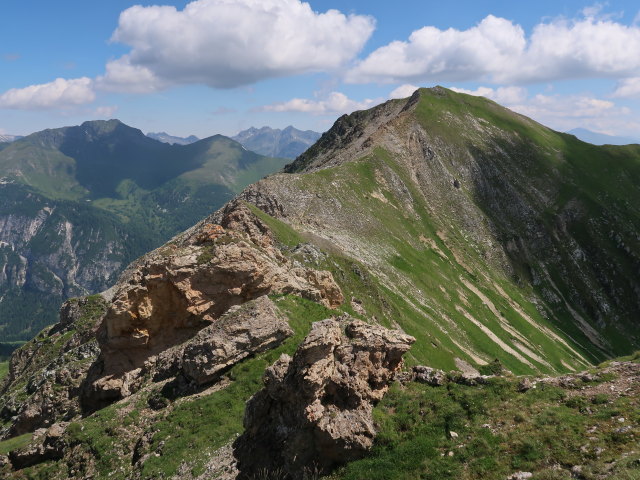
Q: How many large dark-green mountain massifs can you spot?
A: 2